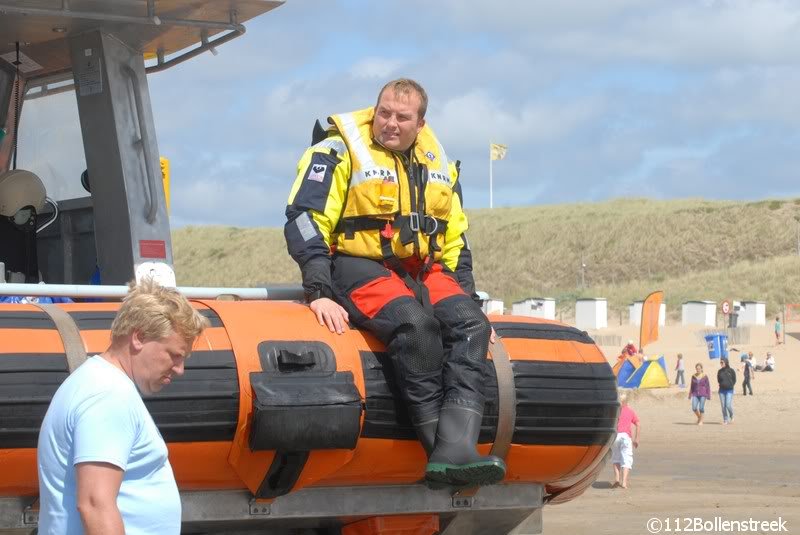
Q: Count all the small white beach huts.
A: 6